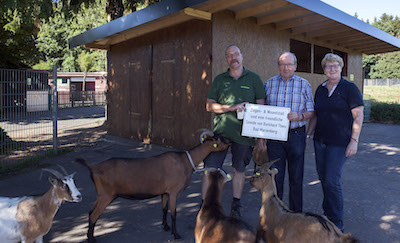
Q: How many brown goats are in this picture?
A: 3